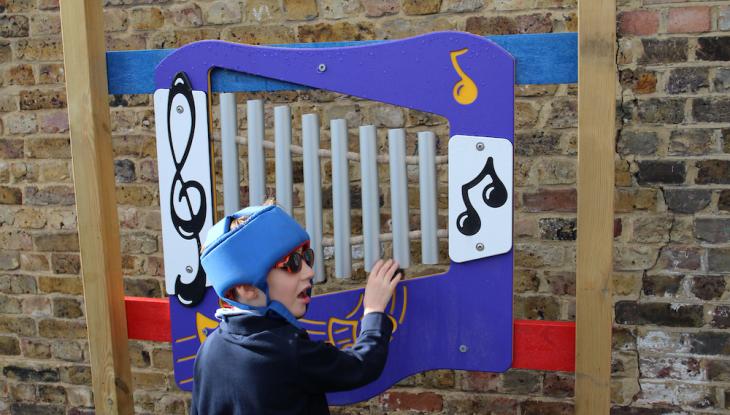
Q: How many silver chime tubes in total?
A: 8